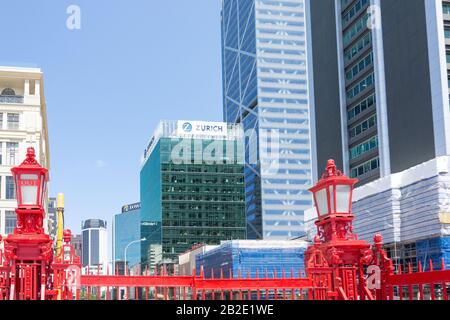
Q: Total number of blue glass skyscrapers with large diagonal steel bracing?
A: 1